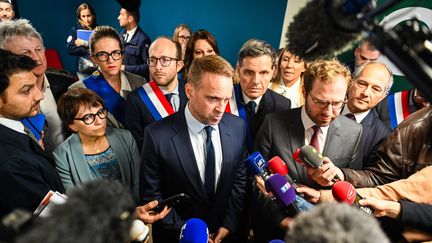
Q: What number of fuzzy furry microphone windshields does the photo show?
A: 3